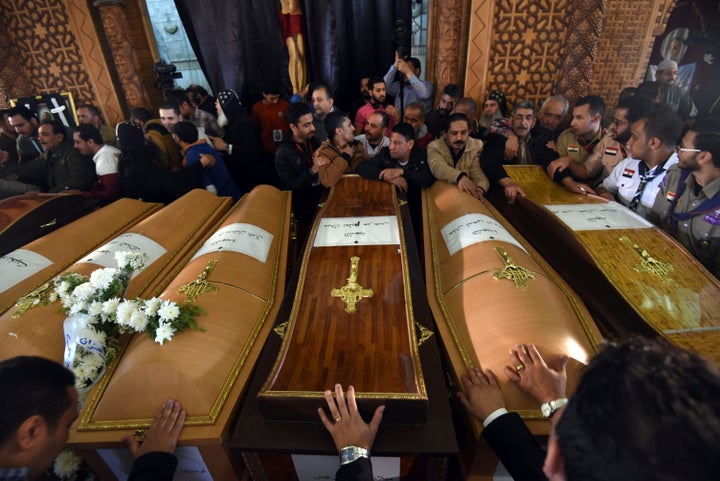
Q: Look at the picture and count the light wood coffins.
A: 4